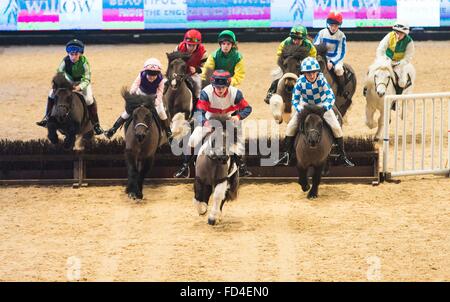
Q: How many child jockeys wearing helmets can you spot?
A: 9